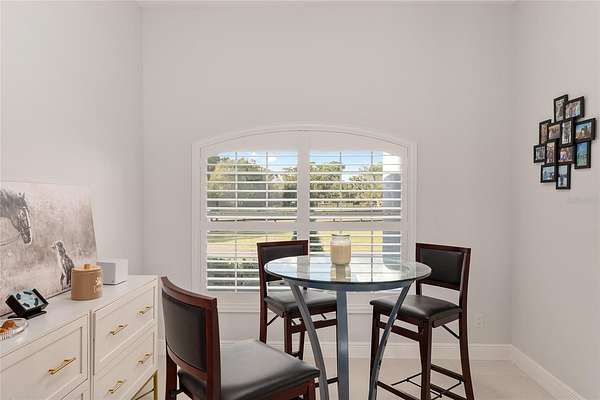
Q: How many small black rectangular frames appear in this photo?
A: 12